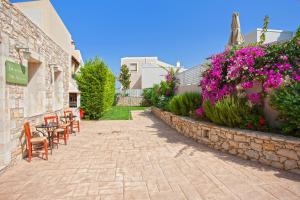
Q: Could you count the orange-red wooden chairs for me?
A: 4